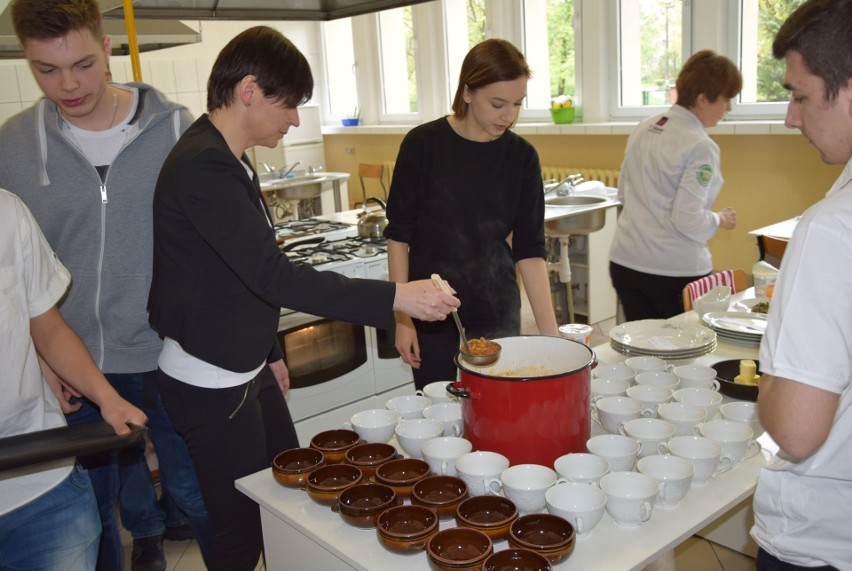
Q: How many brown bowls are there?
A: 12